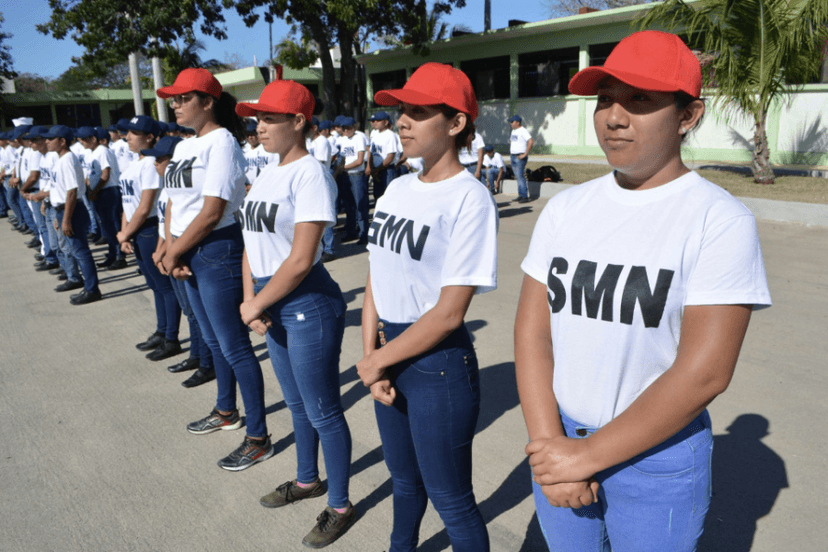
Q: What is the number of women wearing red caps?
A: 4